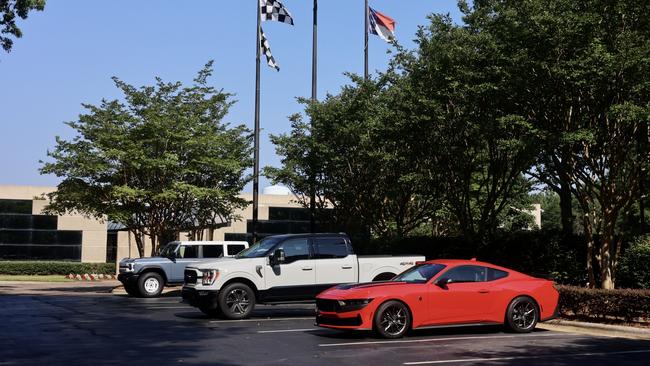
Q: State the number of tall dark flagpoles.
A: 3